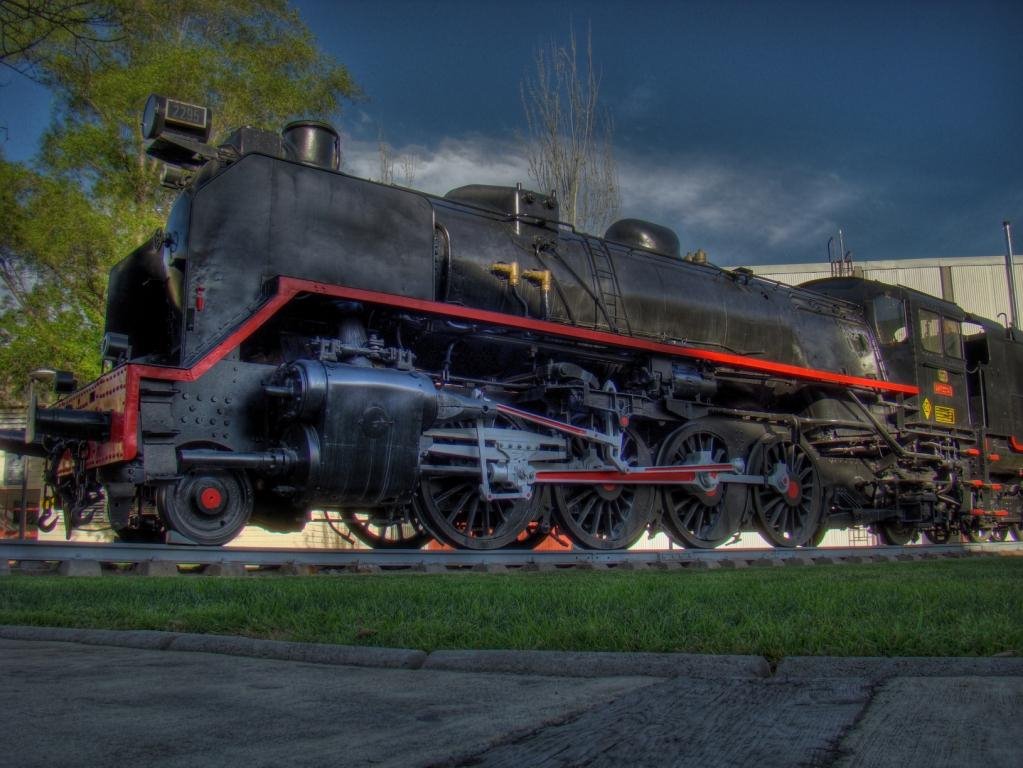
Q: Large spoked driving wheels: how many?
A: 4